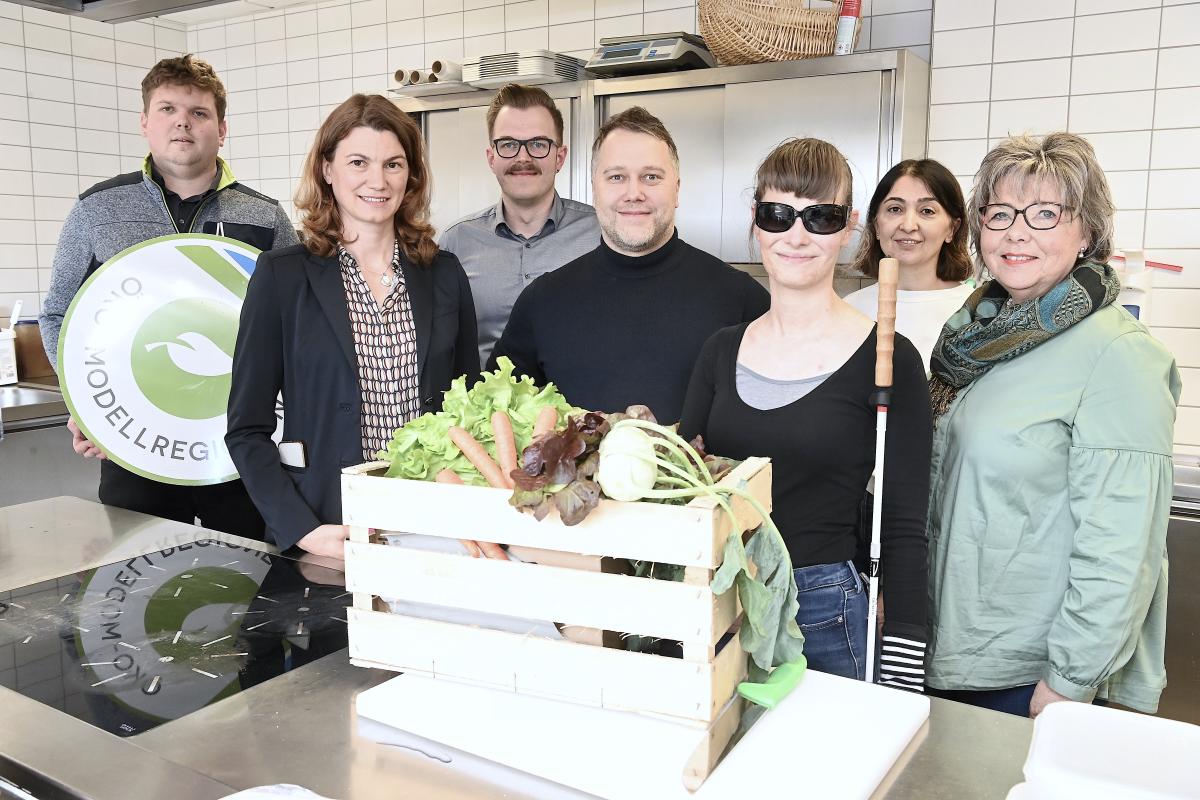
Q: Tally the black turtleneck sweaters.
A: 1